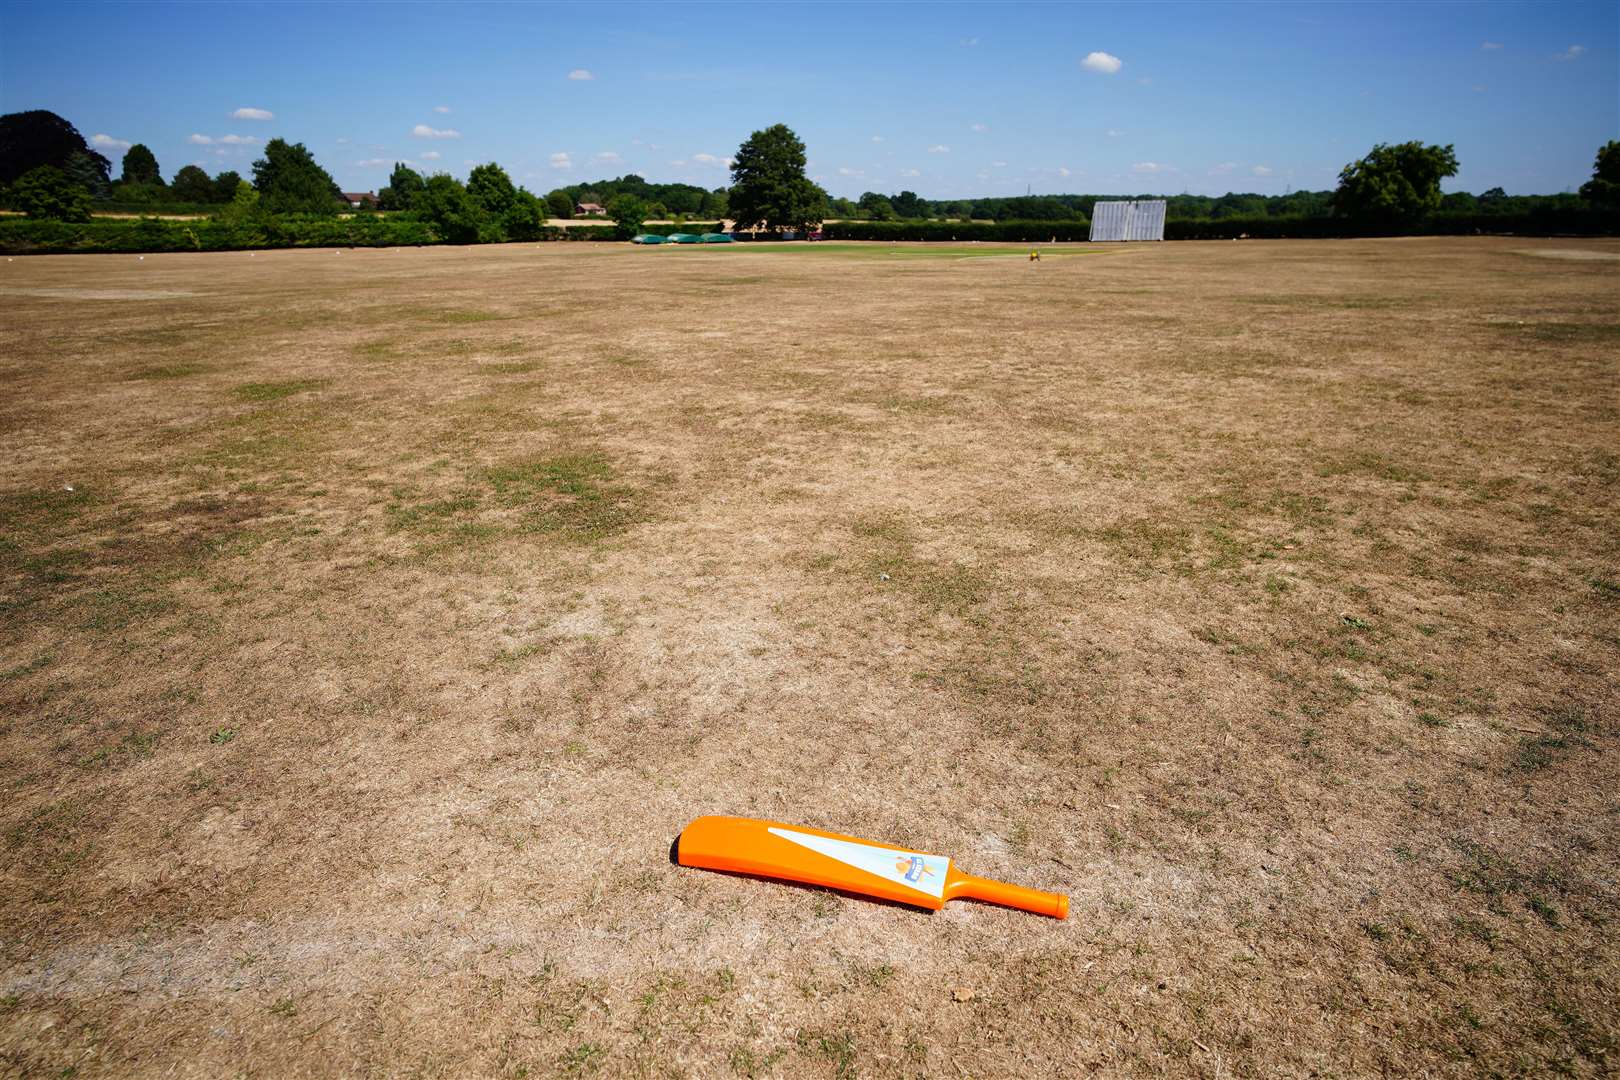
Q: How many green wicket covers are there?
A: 3